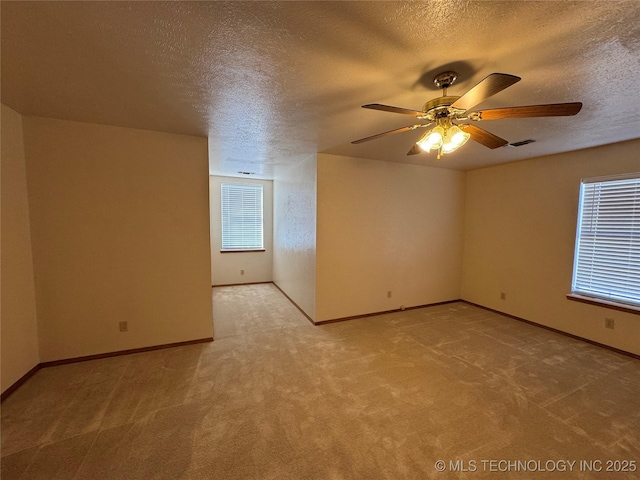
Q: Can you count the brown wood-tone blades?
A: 6